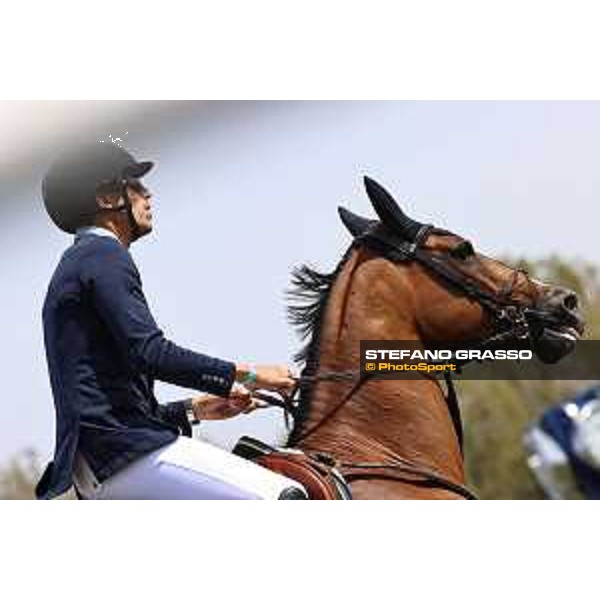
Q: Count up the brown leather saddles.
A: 1